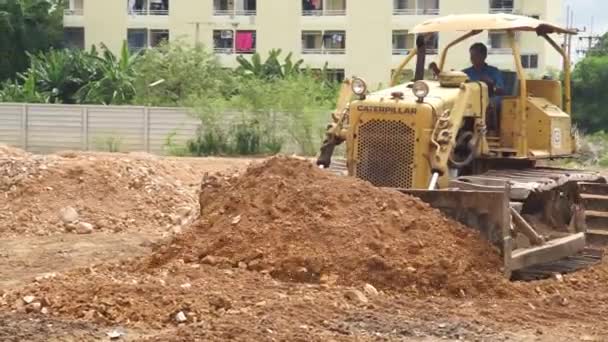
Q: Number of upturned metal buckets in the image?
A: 0